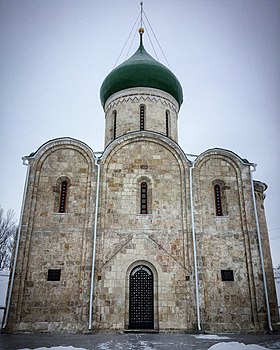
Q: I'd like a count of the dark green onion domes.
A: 1